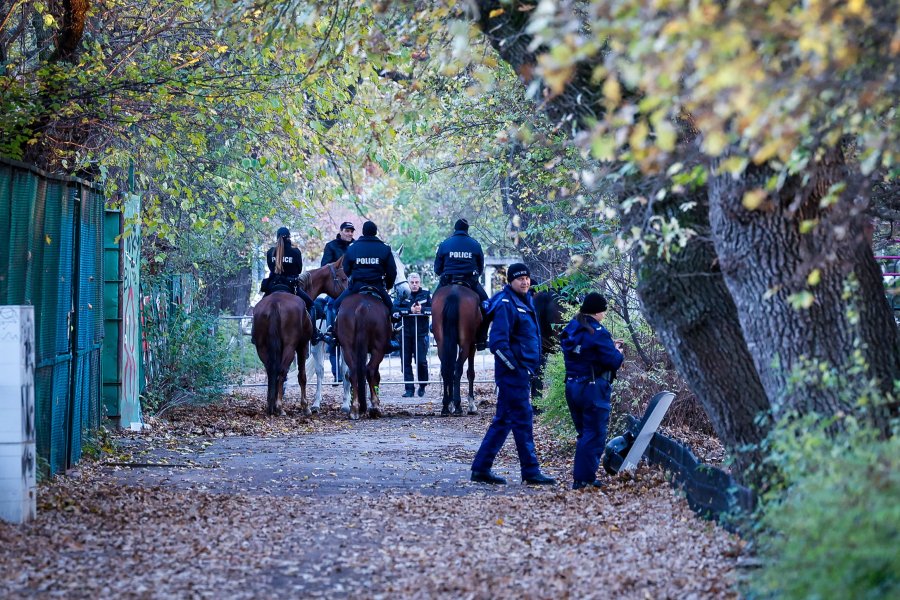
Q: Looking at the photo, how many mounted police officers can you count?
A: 4